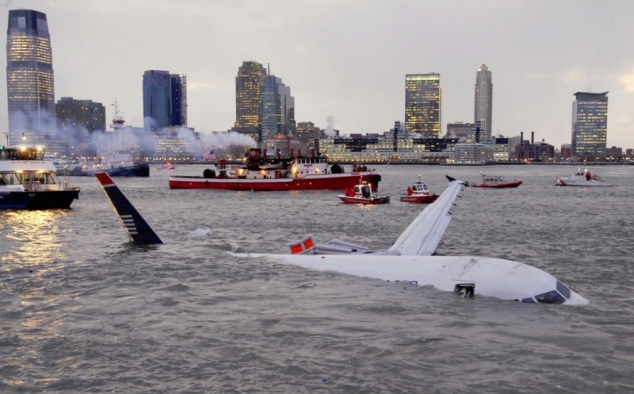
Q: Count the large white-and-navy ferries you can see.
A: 1